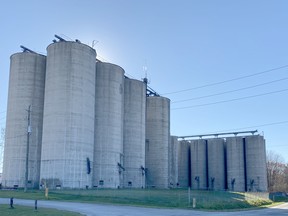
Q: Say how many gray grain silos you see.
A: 11